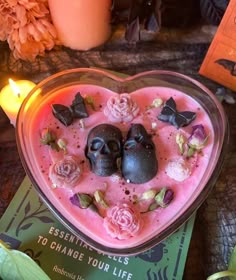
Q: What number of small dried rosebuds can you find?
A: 4